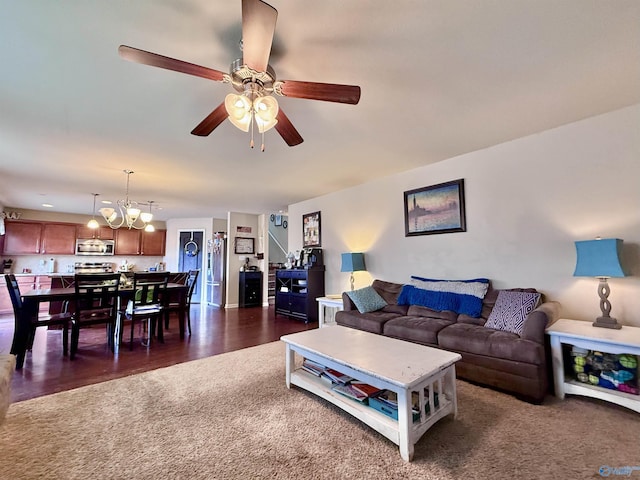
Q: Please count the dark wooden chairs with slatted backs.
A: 4